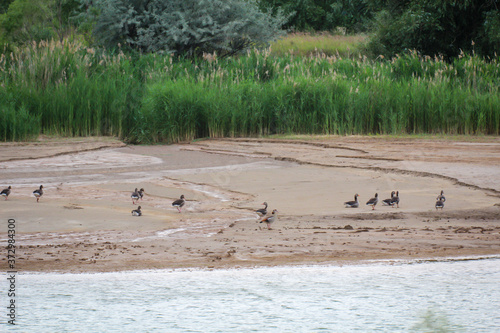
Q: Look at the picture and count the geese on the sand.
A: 14